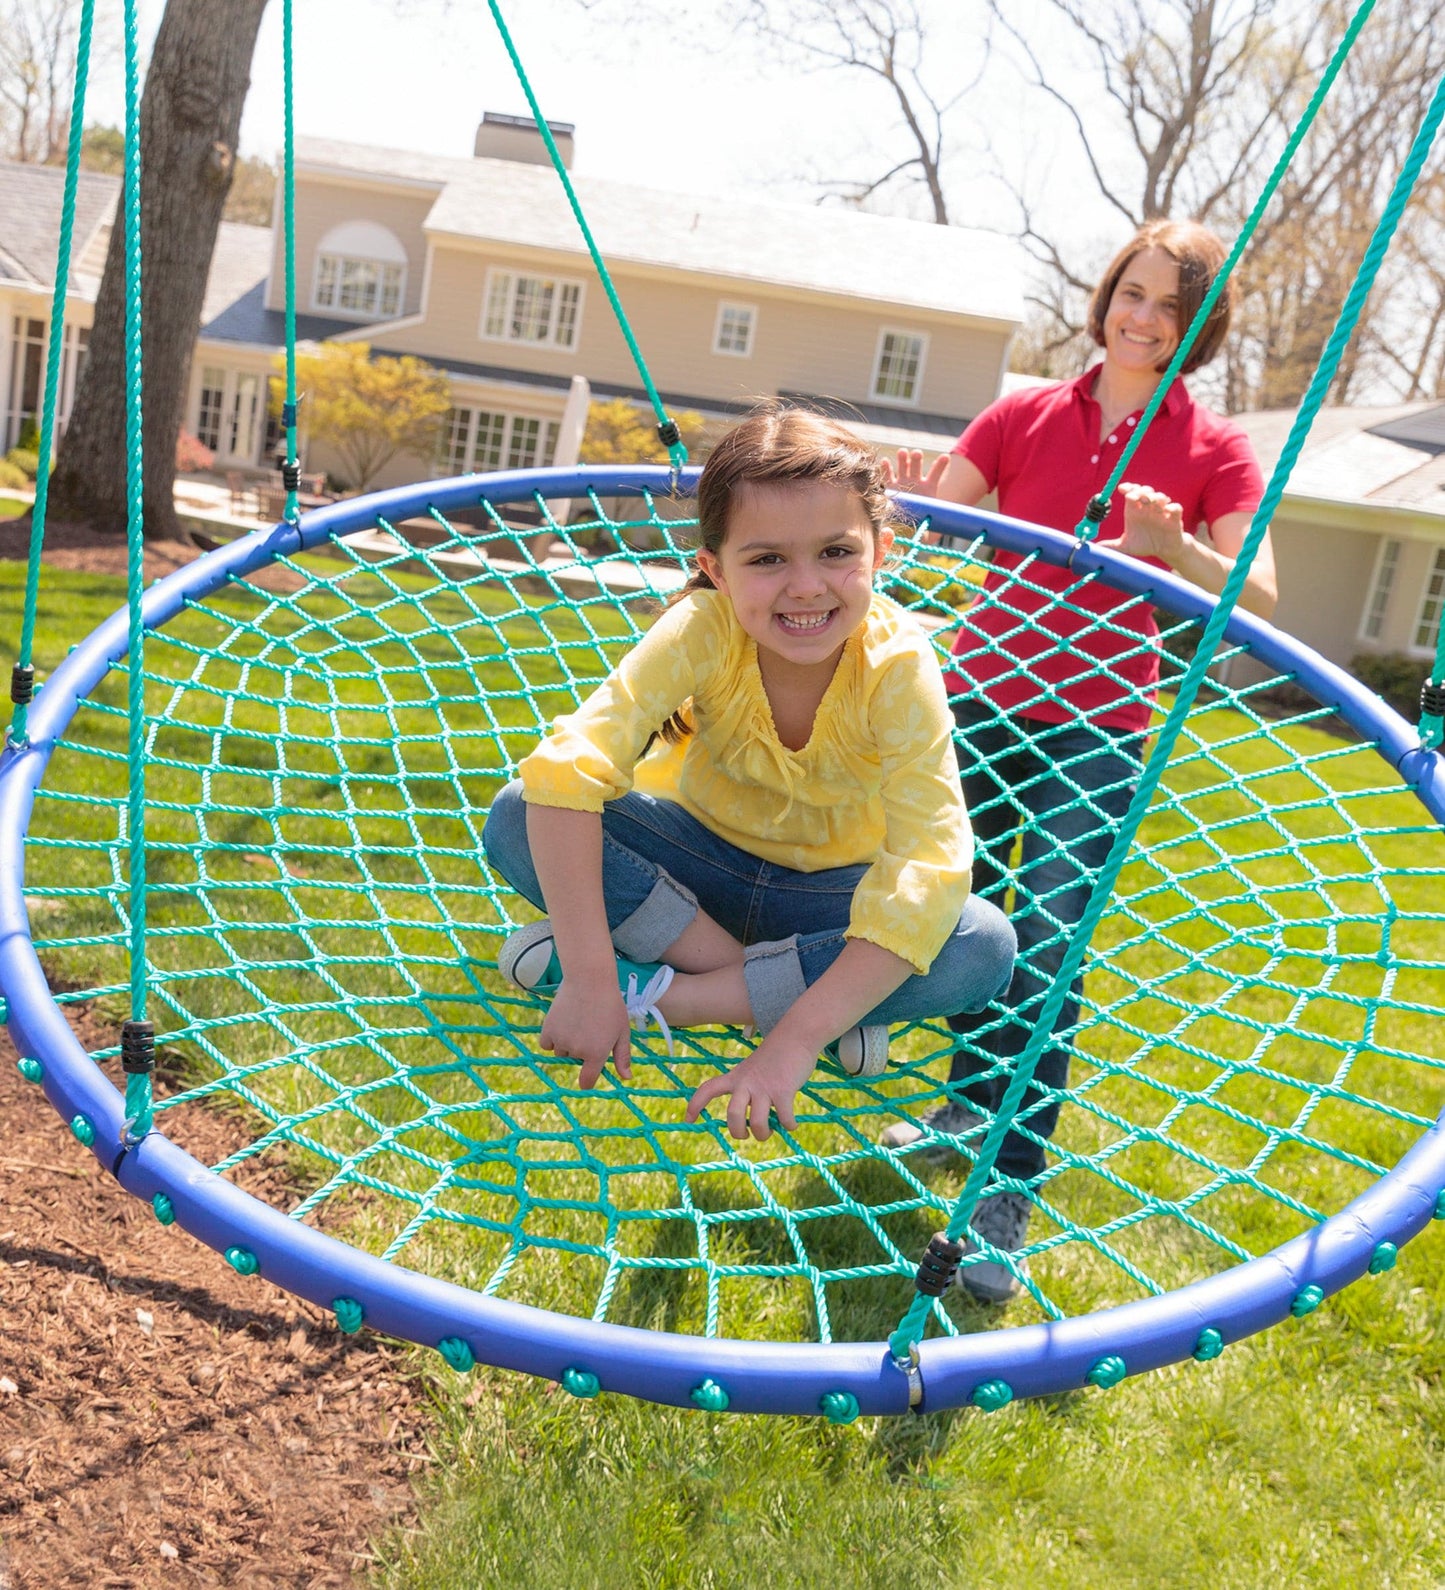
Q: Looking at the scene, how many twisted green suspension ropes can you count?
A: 7